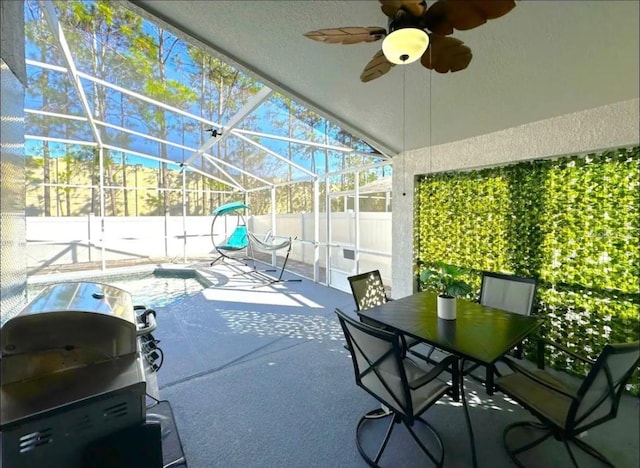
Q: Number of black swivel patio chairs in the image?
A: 4